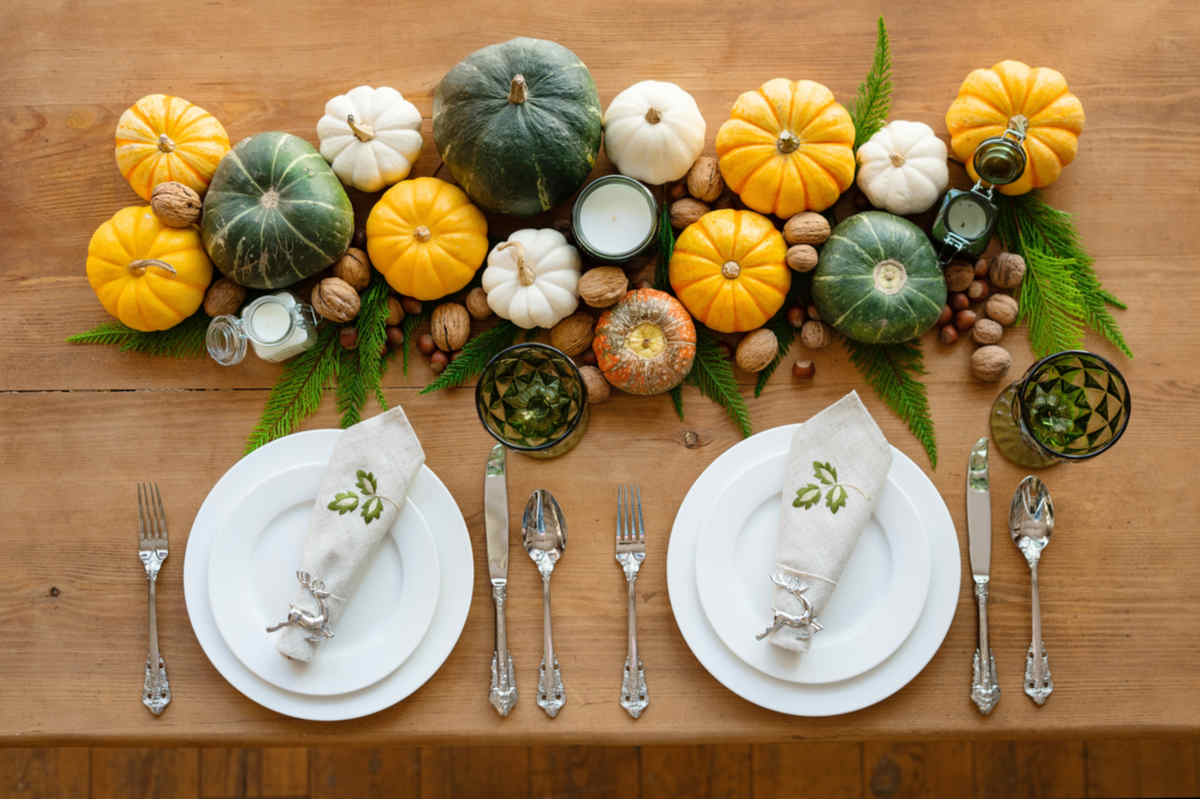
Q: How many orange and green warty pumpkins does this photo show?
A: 1